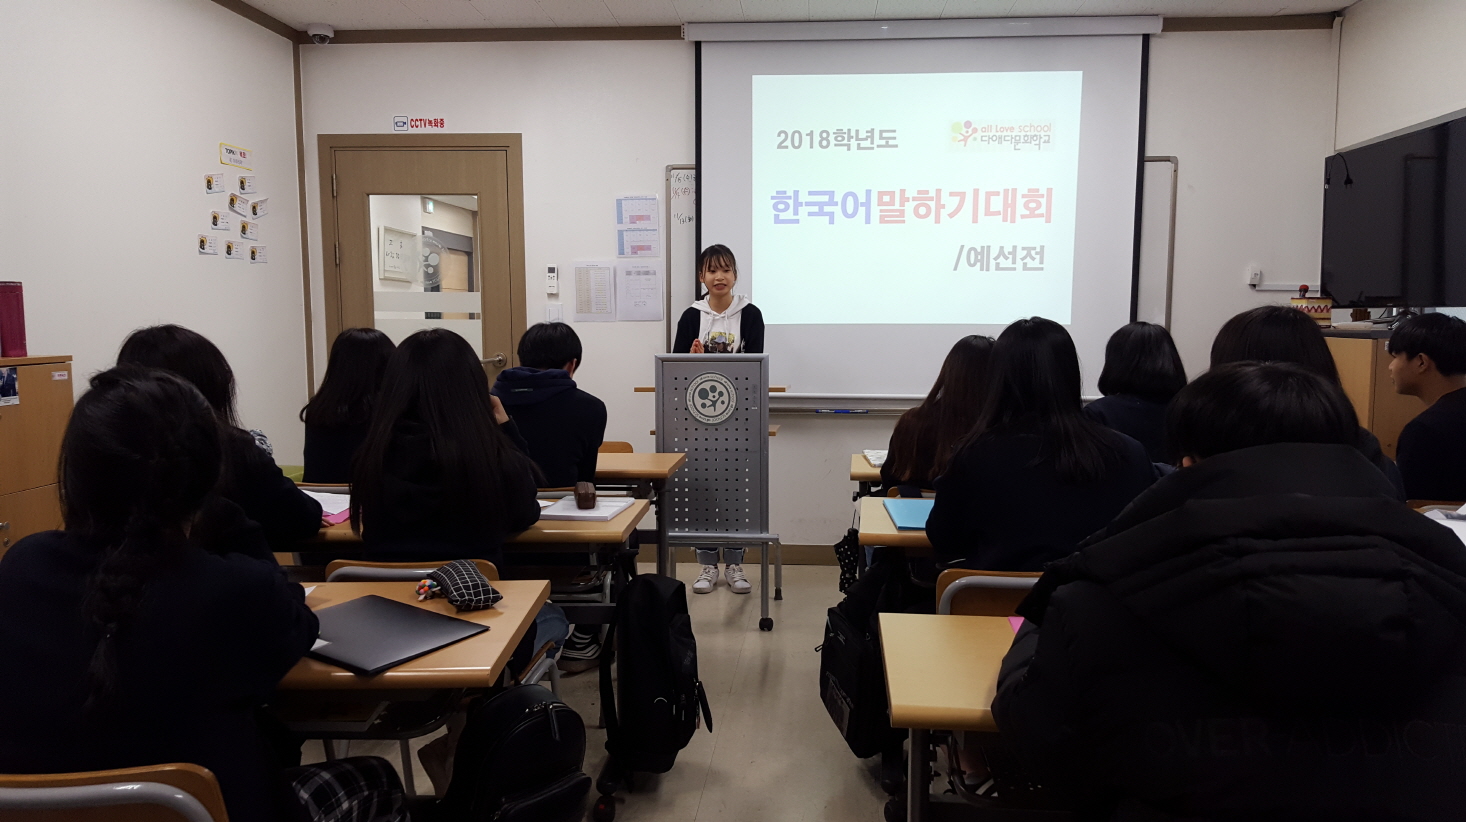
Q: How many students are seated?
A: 11